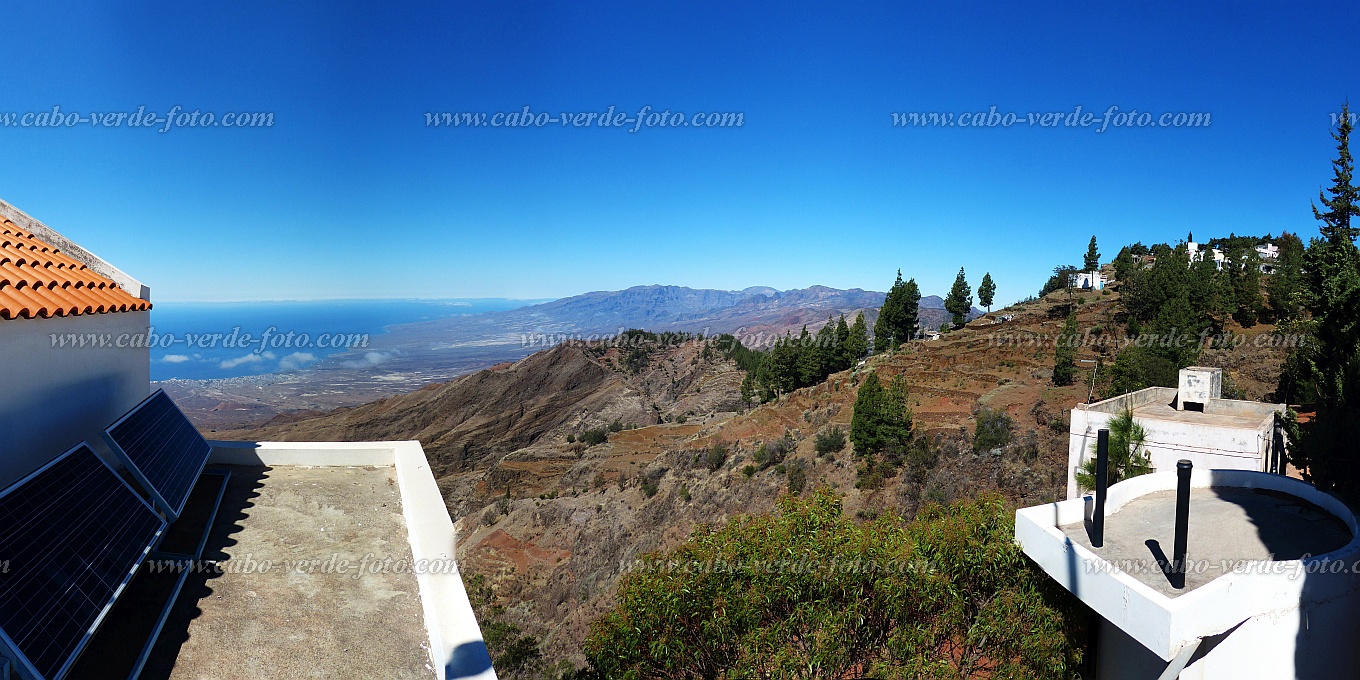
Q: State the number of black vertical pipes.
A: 2